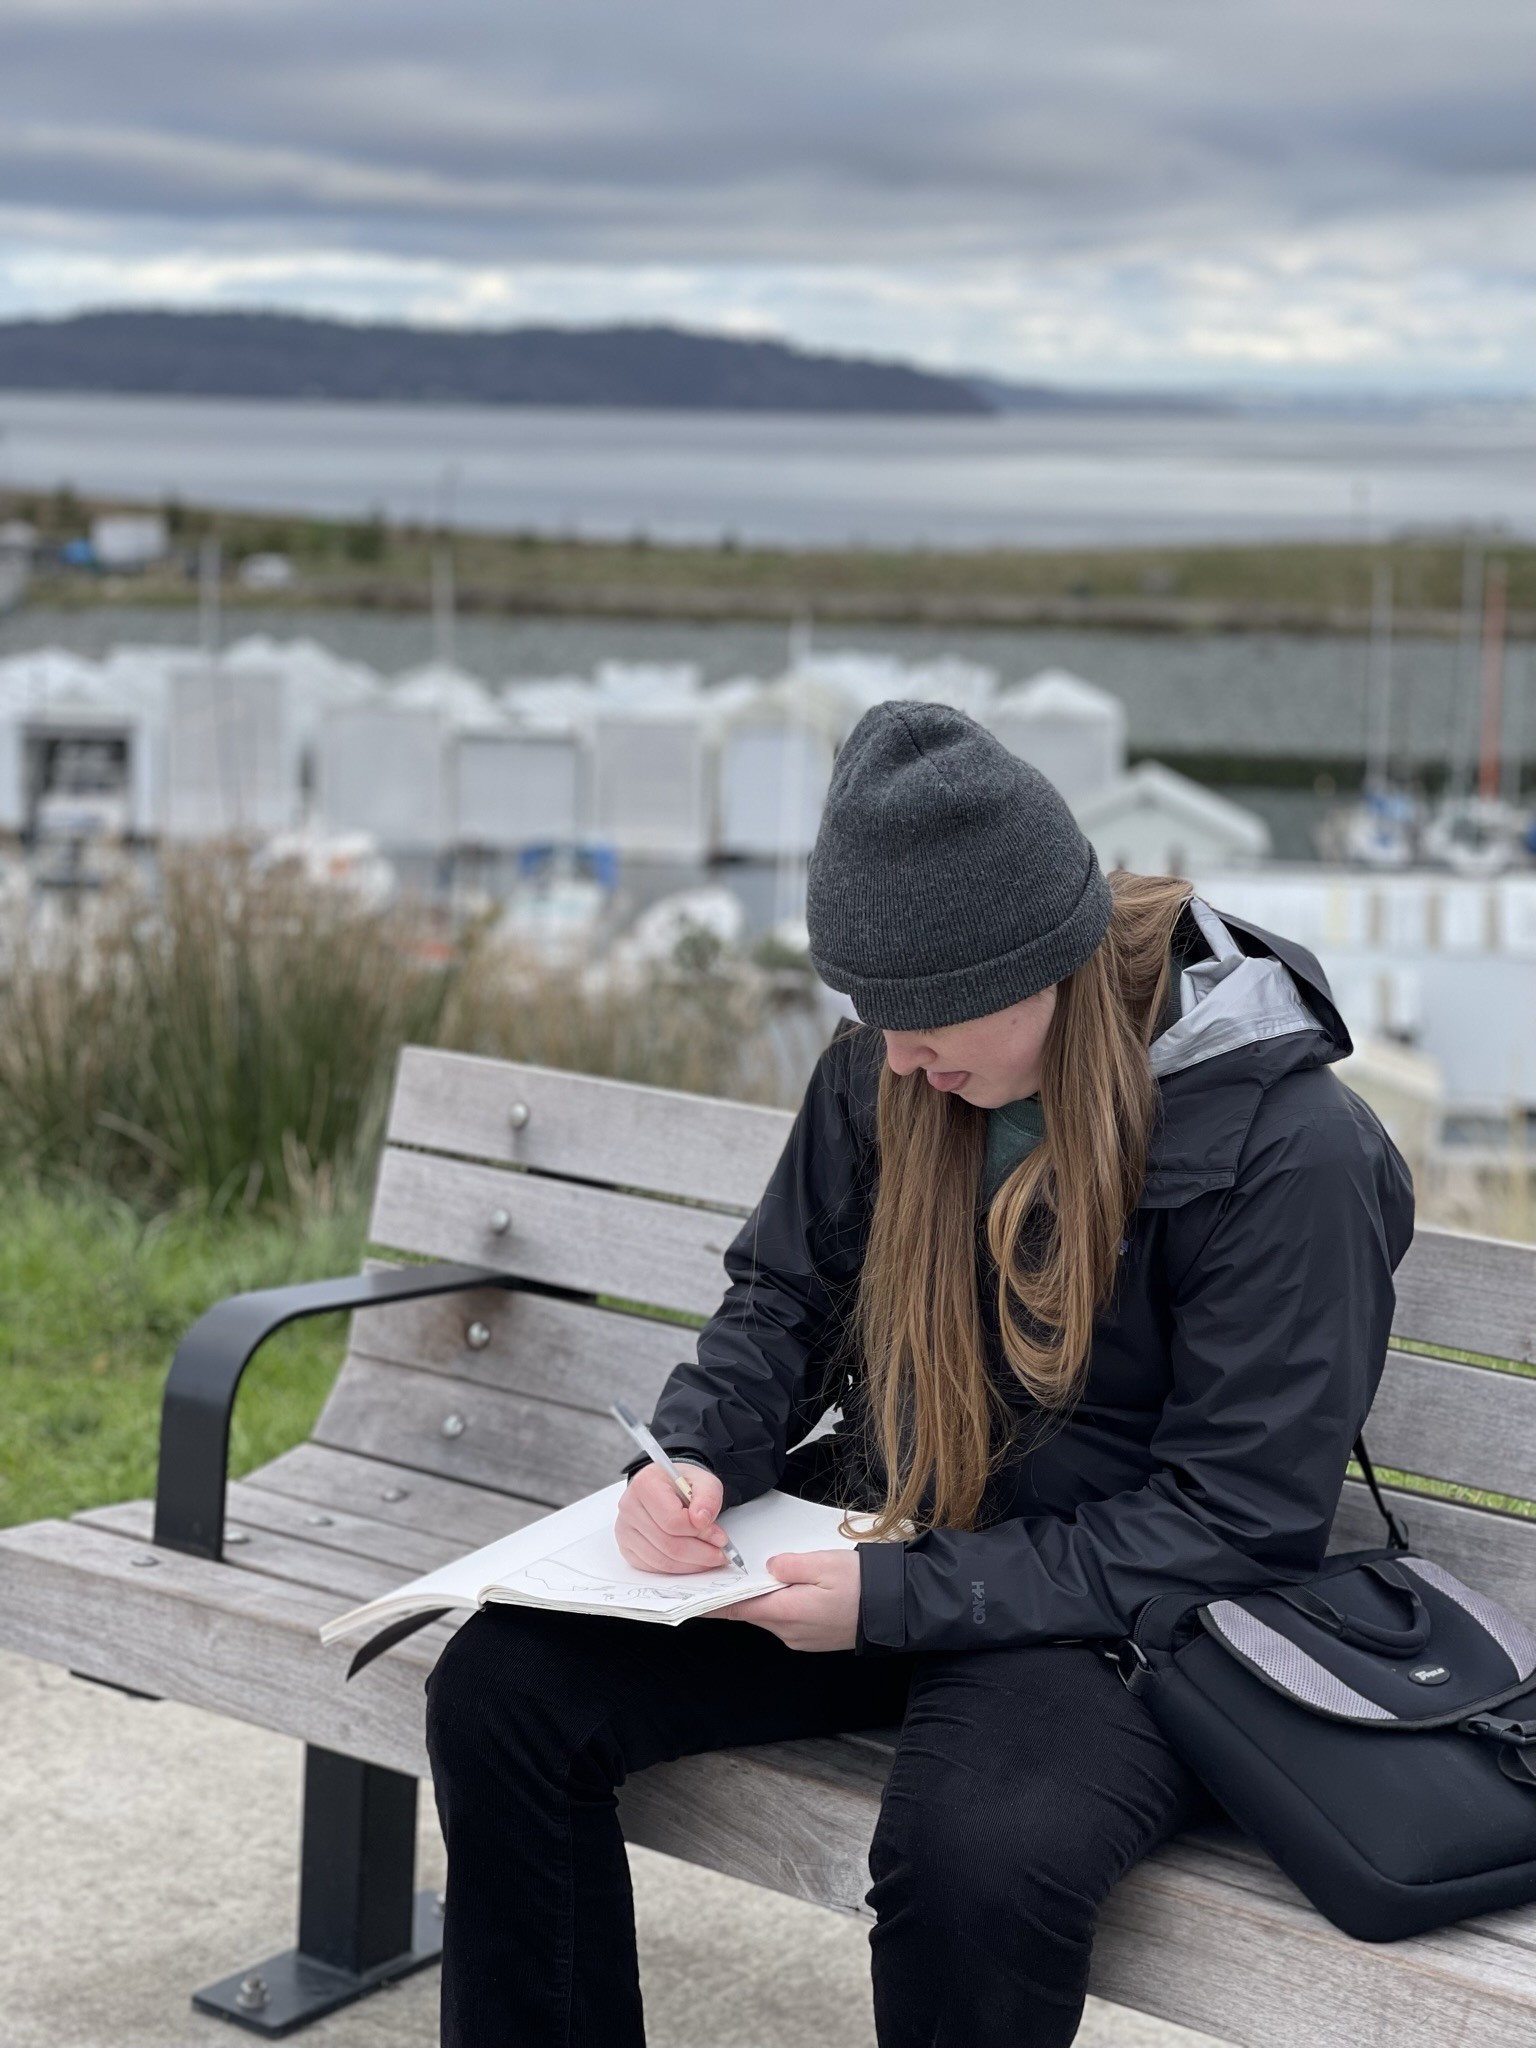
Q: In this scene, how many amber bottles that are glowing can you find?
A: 0